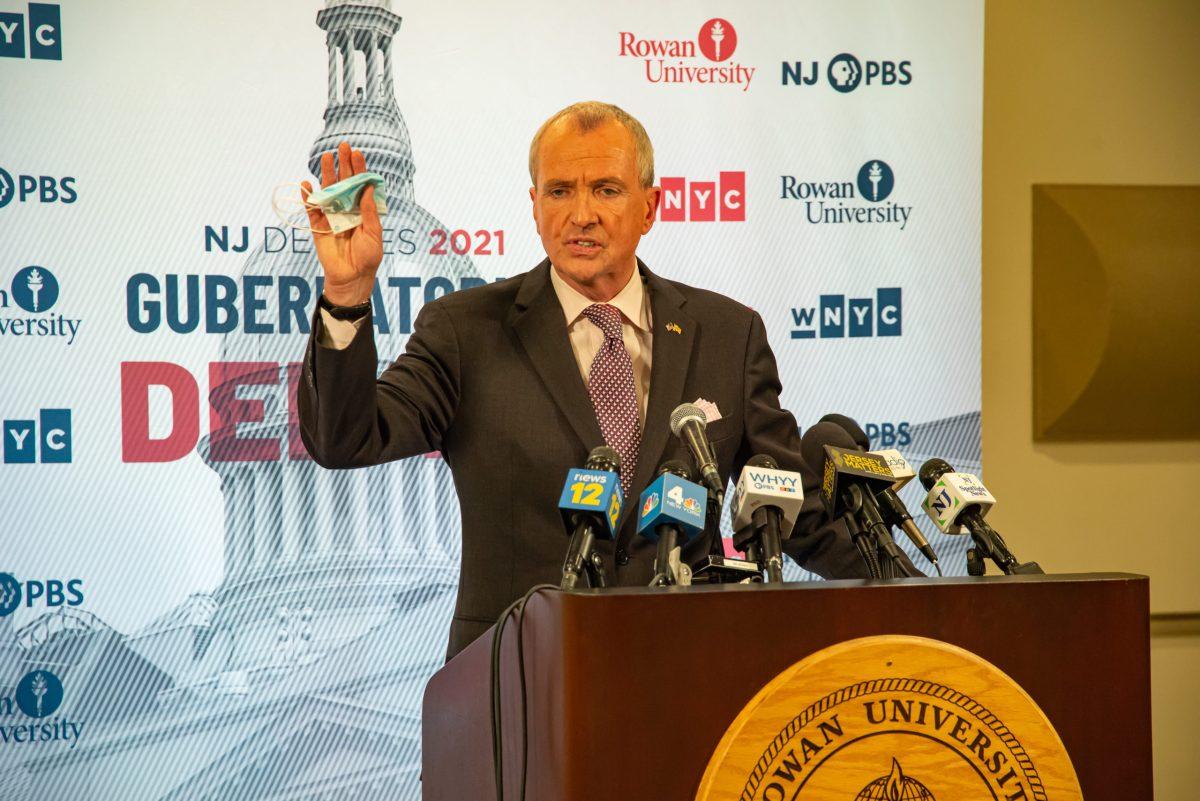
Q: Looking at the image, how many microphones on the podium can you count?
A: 7